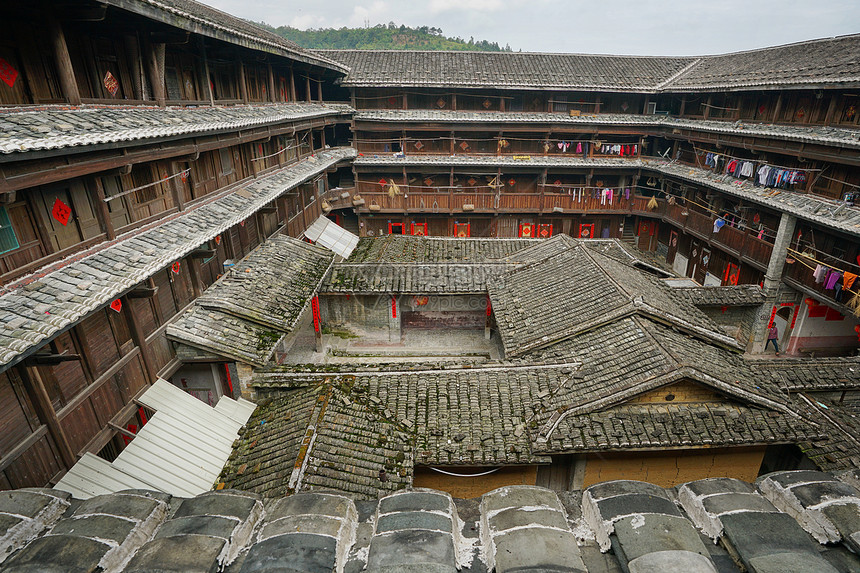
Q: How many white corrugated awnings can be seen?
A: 2